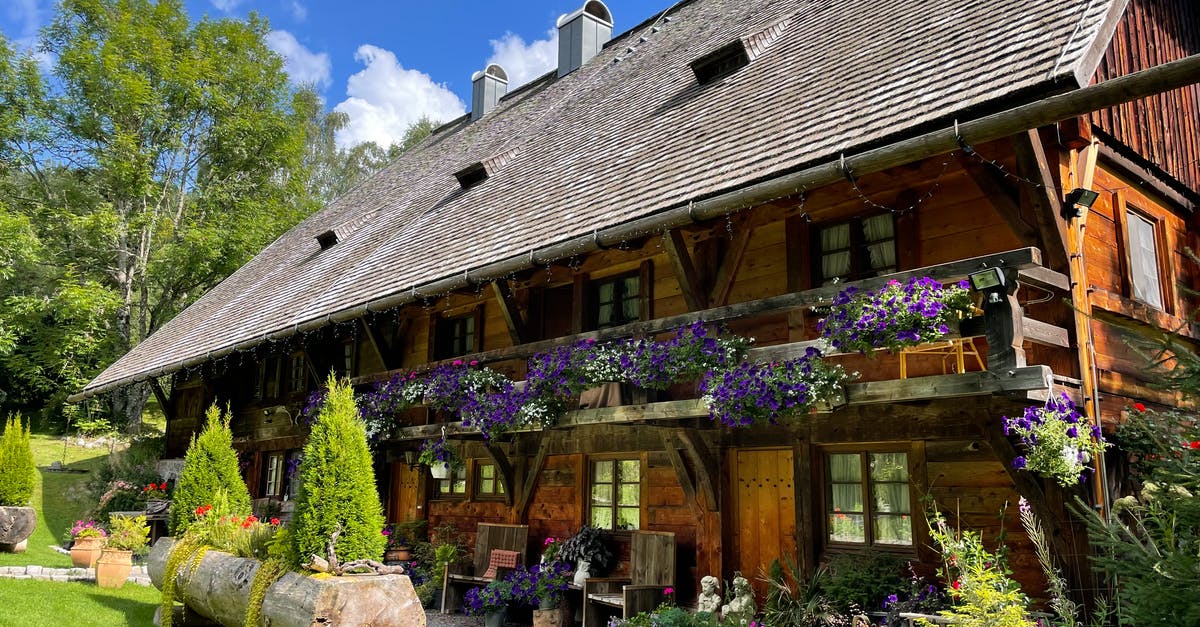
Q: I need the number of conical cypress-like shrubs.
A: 3